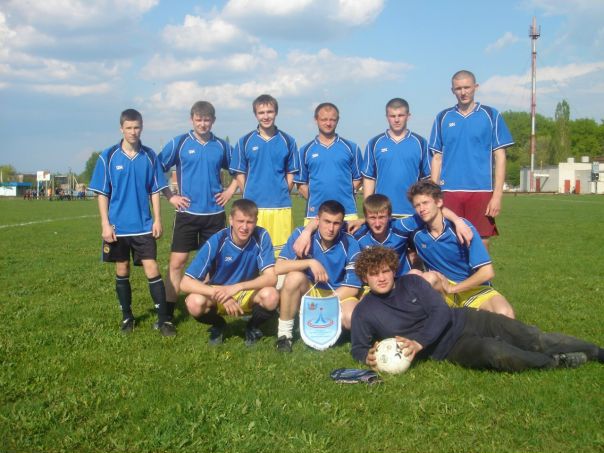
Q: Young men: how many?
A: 11